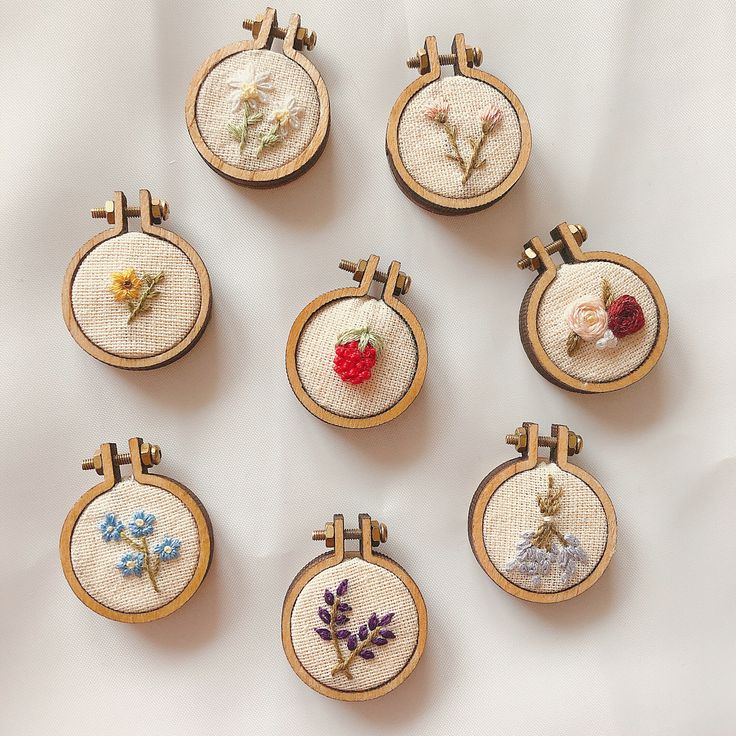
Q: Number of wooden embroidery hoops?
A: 8